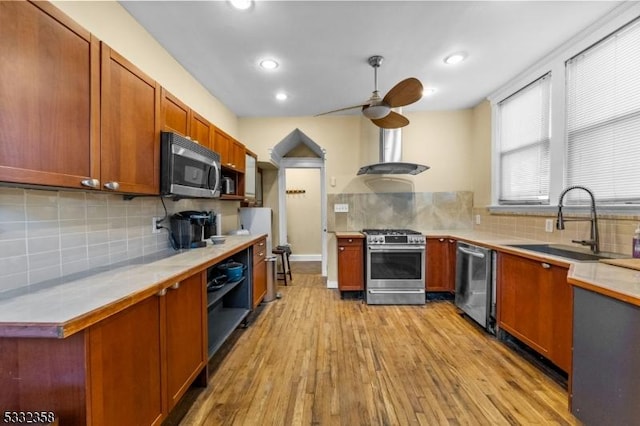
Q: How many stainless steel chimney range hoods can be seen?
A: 1